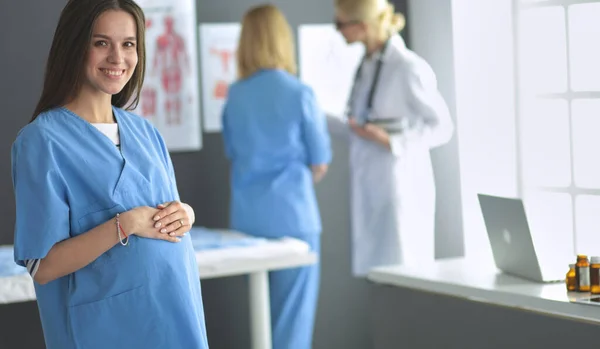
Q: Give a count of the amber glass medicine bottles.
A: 3